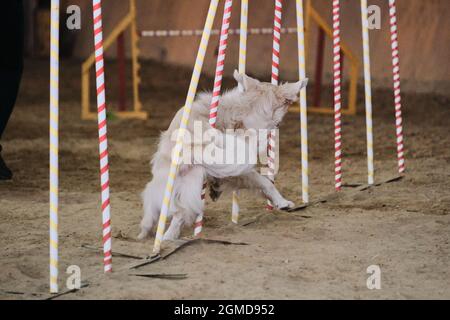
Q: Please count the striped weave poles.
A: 10